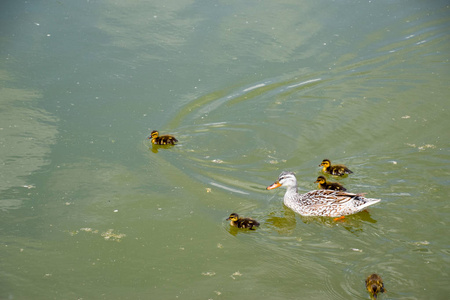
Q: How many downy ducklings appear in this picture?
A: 5